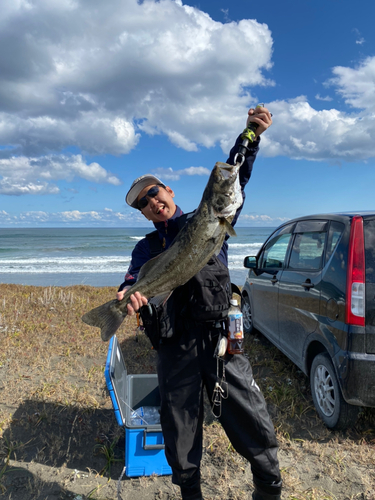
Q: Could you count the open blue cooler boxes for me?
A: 1